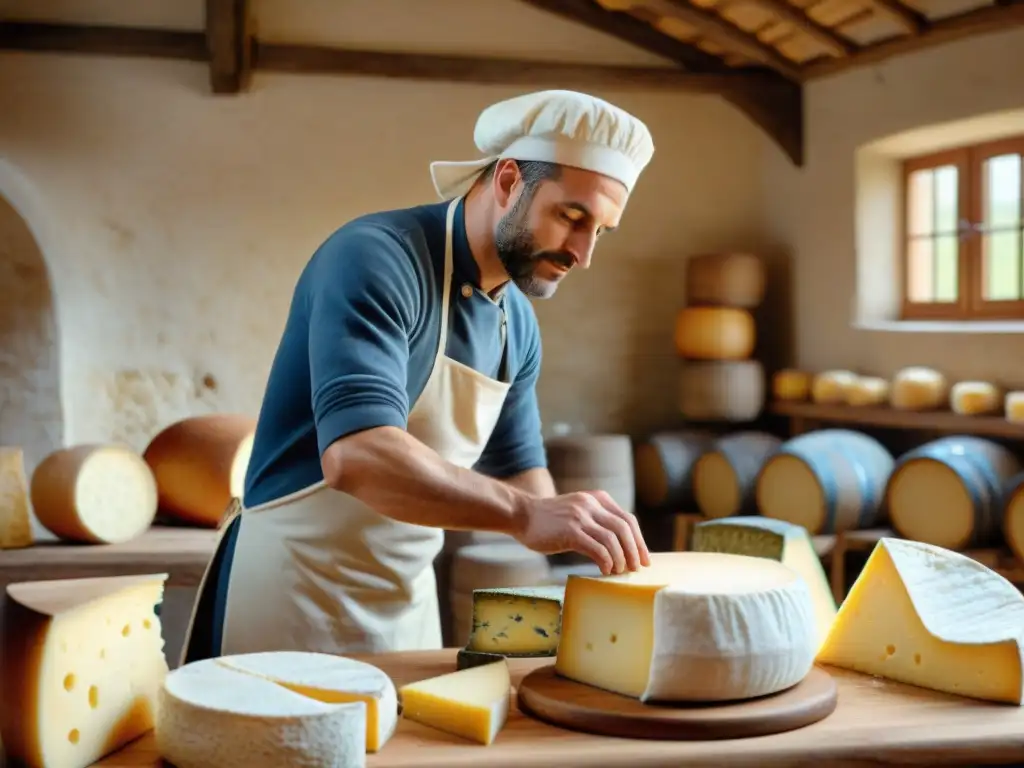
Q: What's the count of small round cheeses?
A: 6